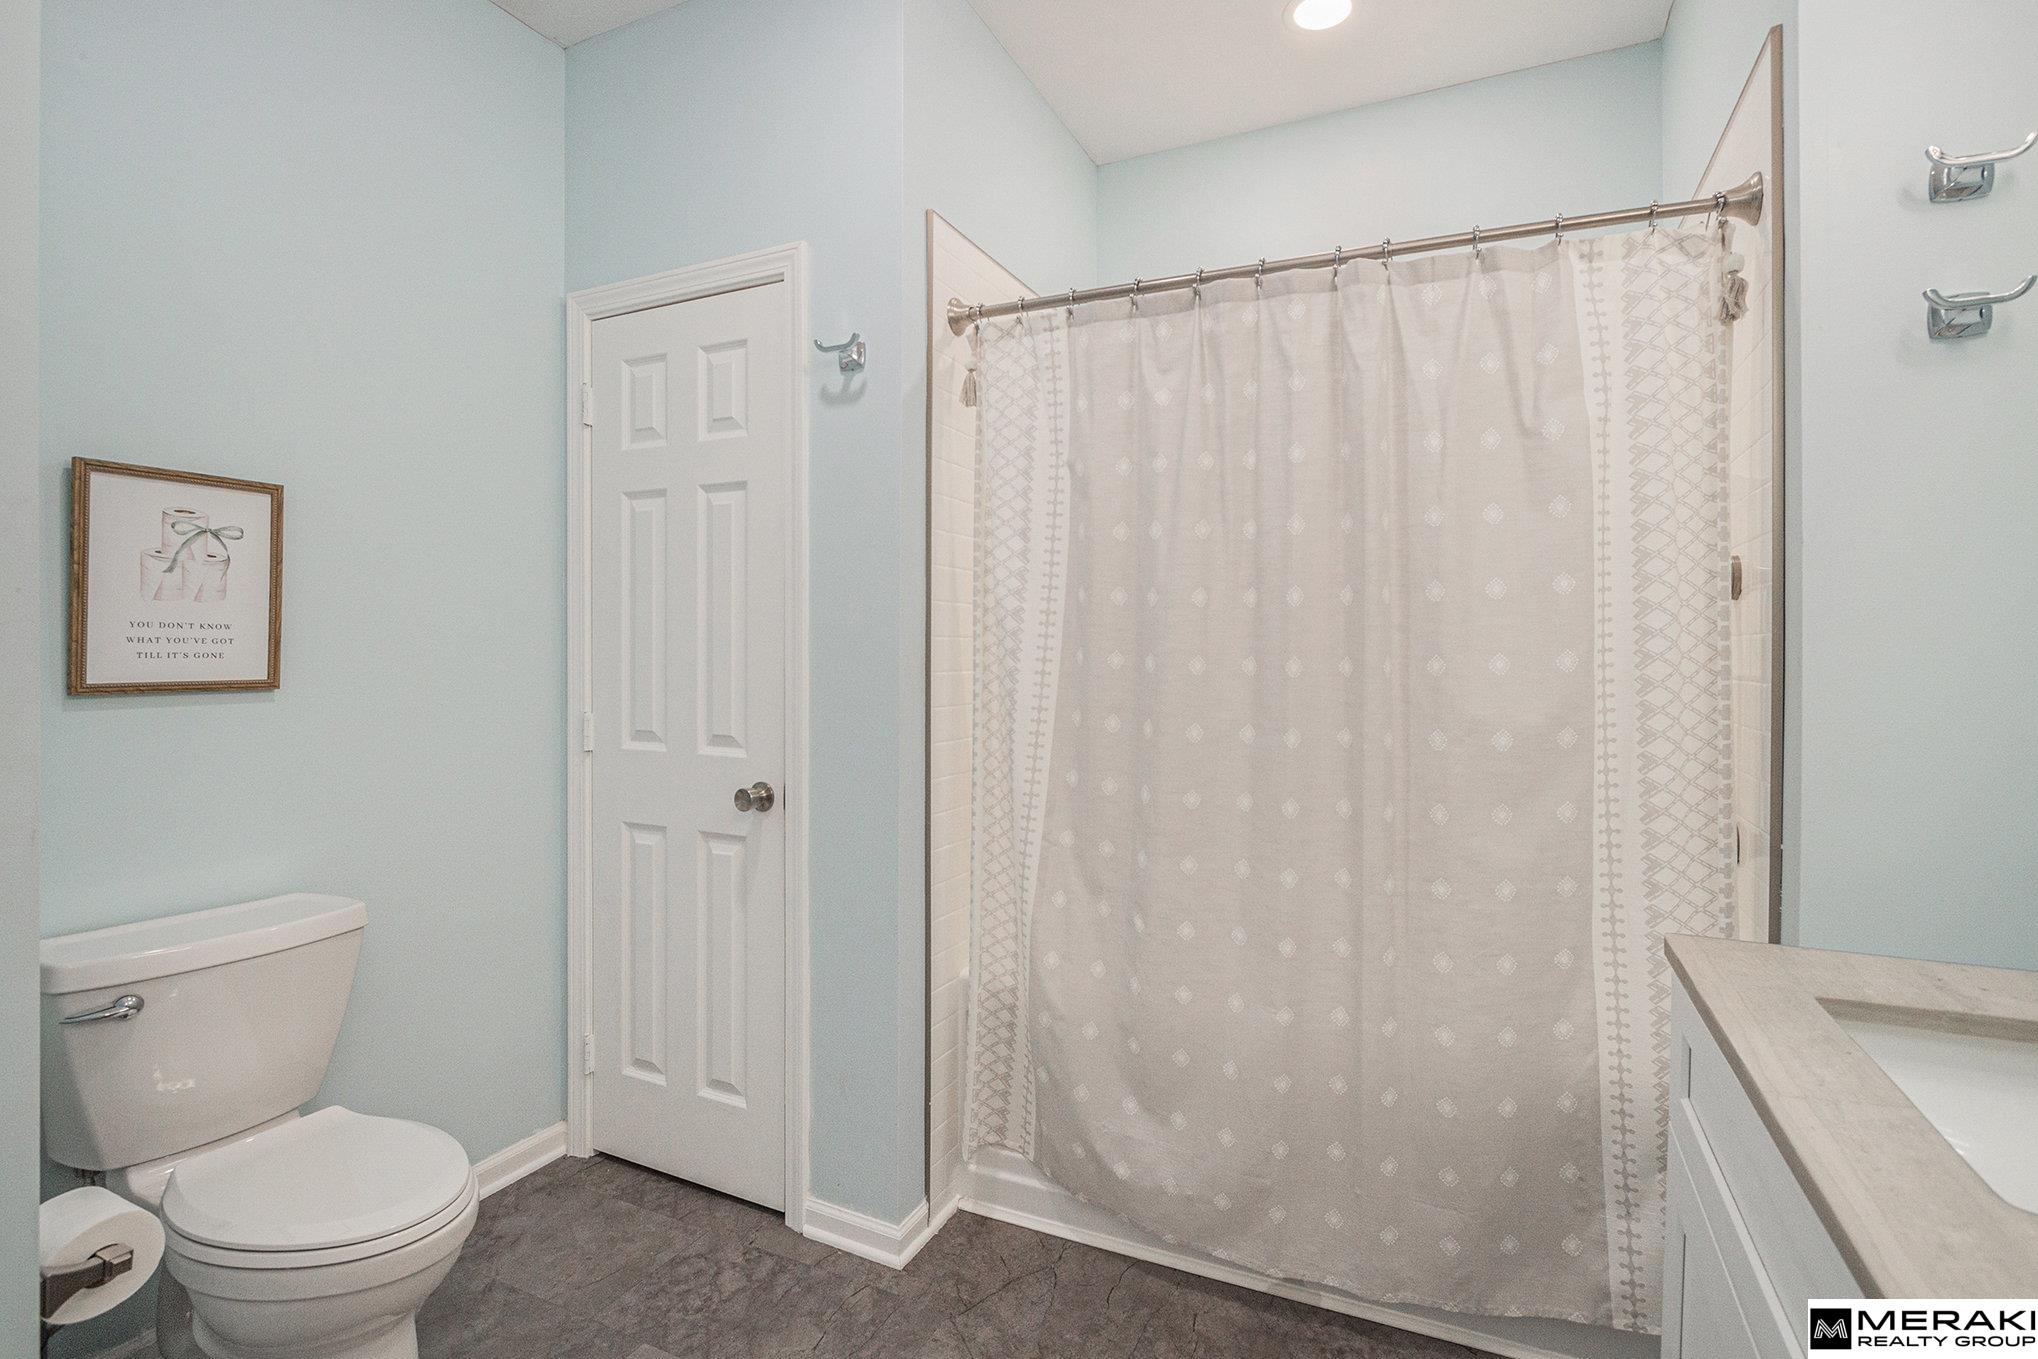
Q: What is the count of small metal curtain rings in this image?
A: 12